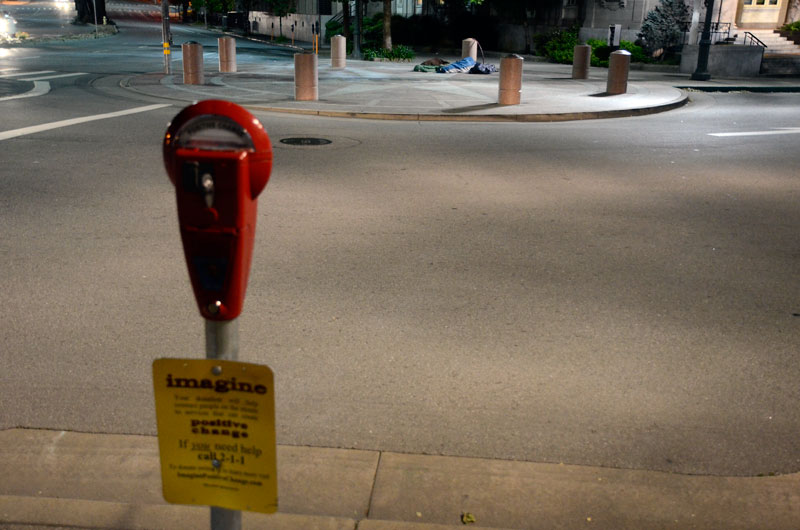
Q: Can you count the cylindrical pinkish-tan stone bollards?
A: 8